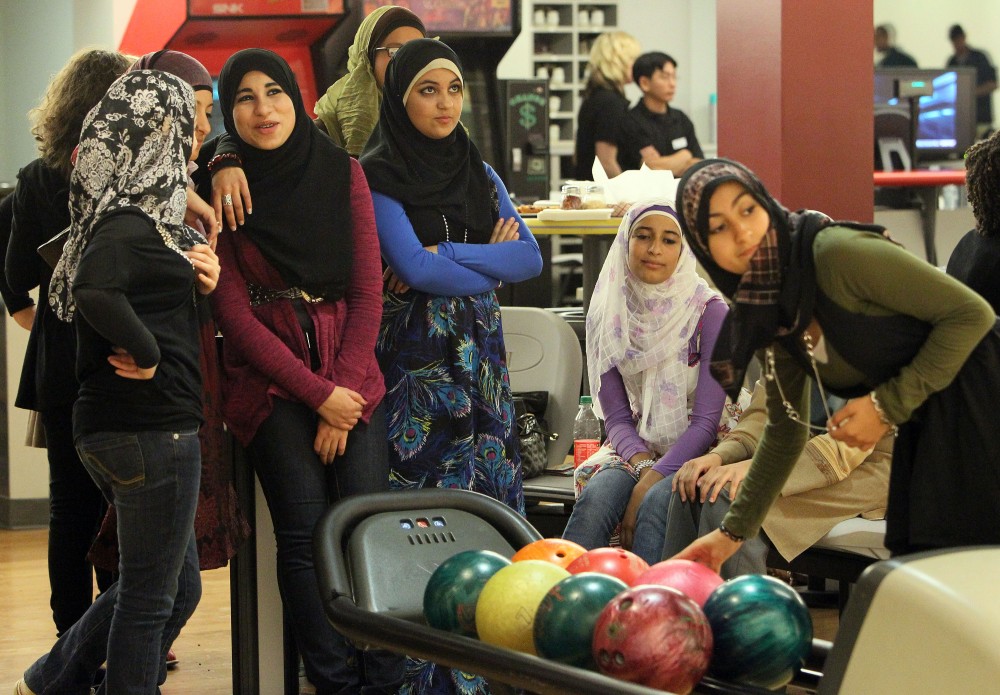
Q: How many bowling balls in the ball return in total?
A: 8